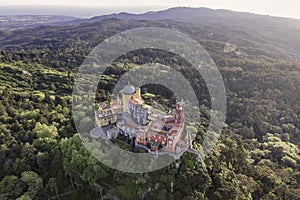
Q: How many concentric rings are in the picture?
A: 2